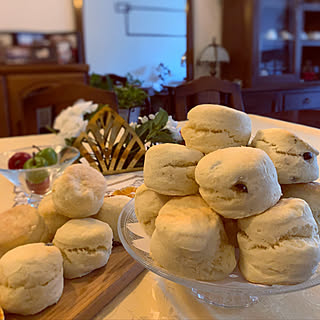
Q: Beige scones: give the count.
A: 14